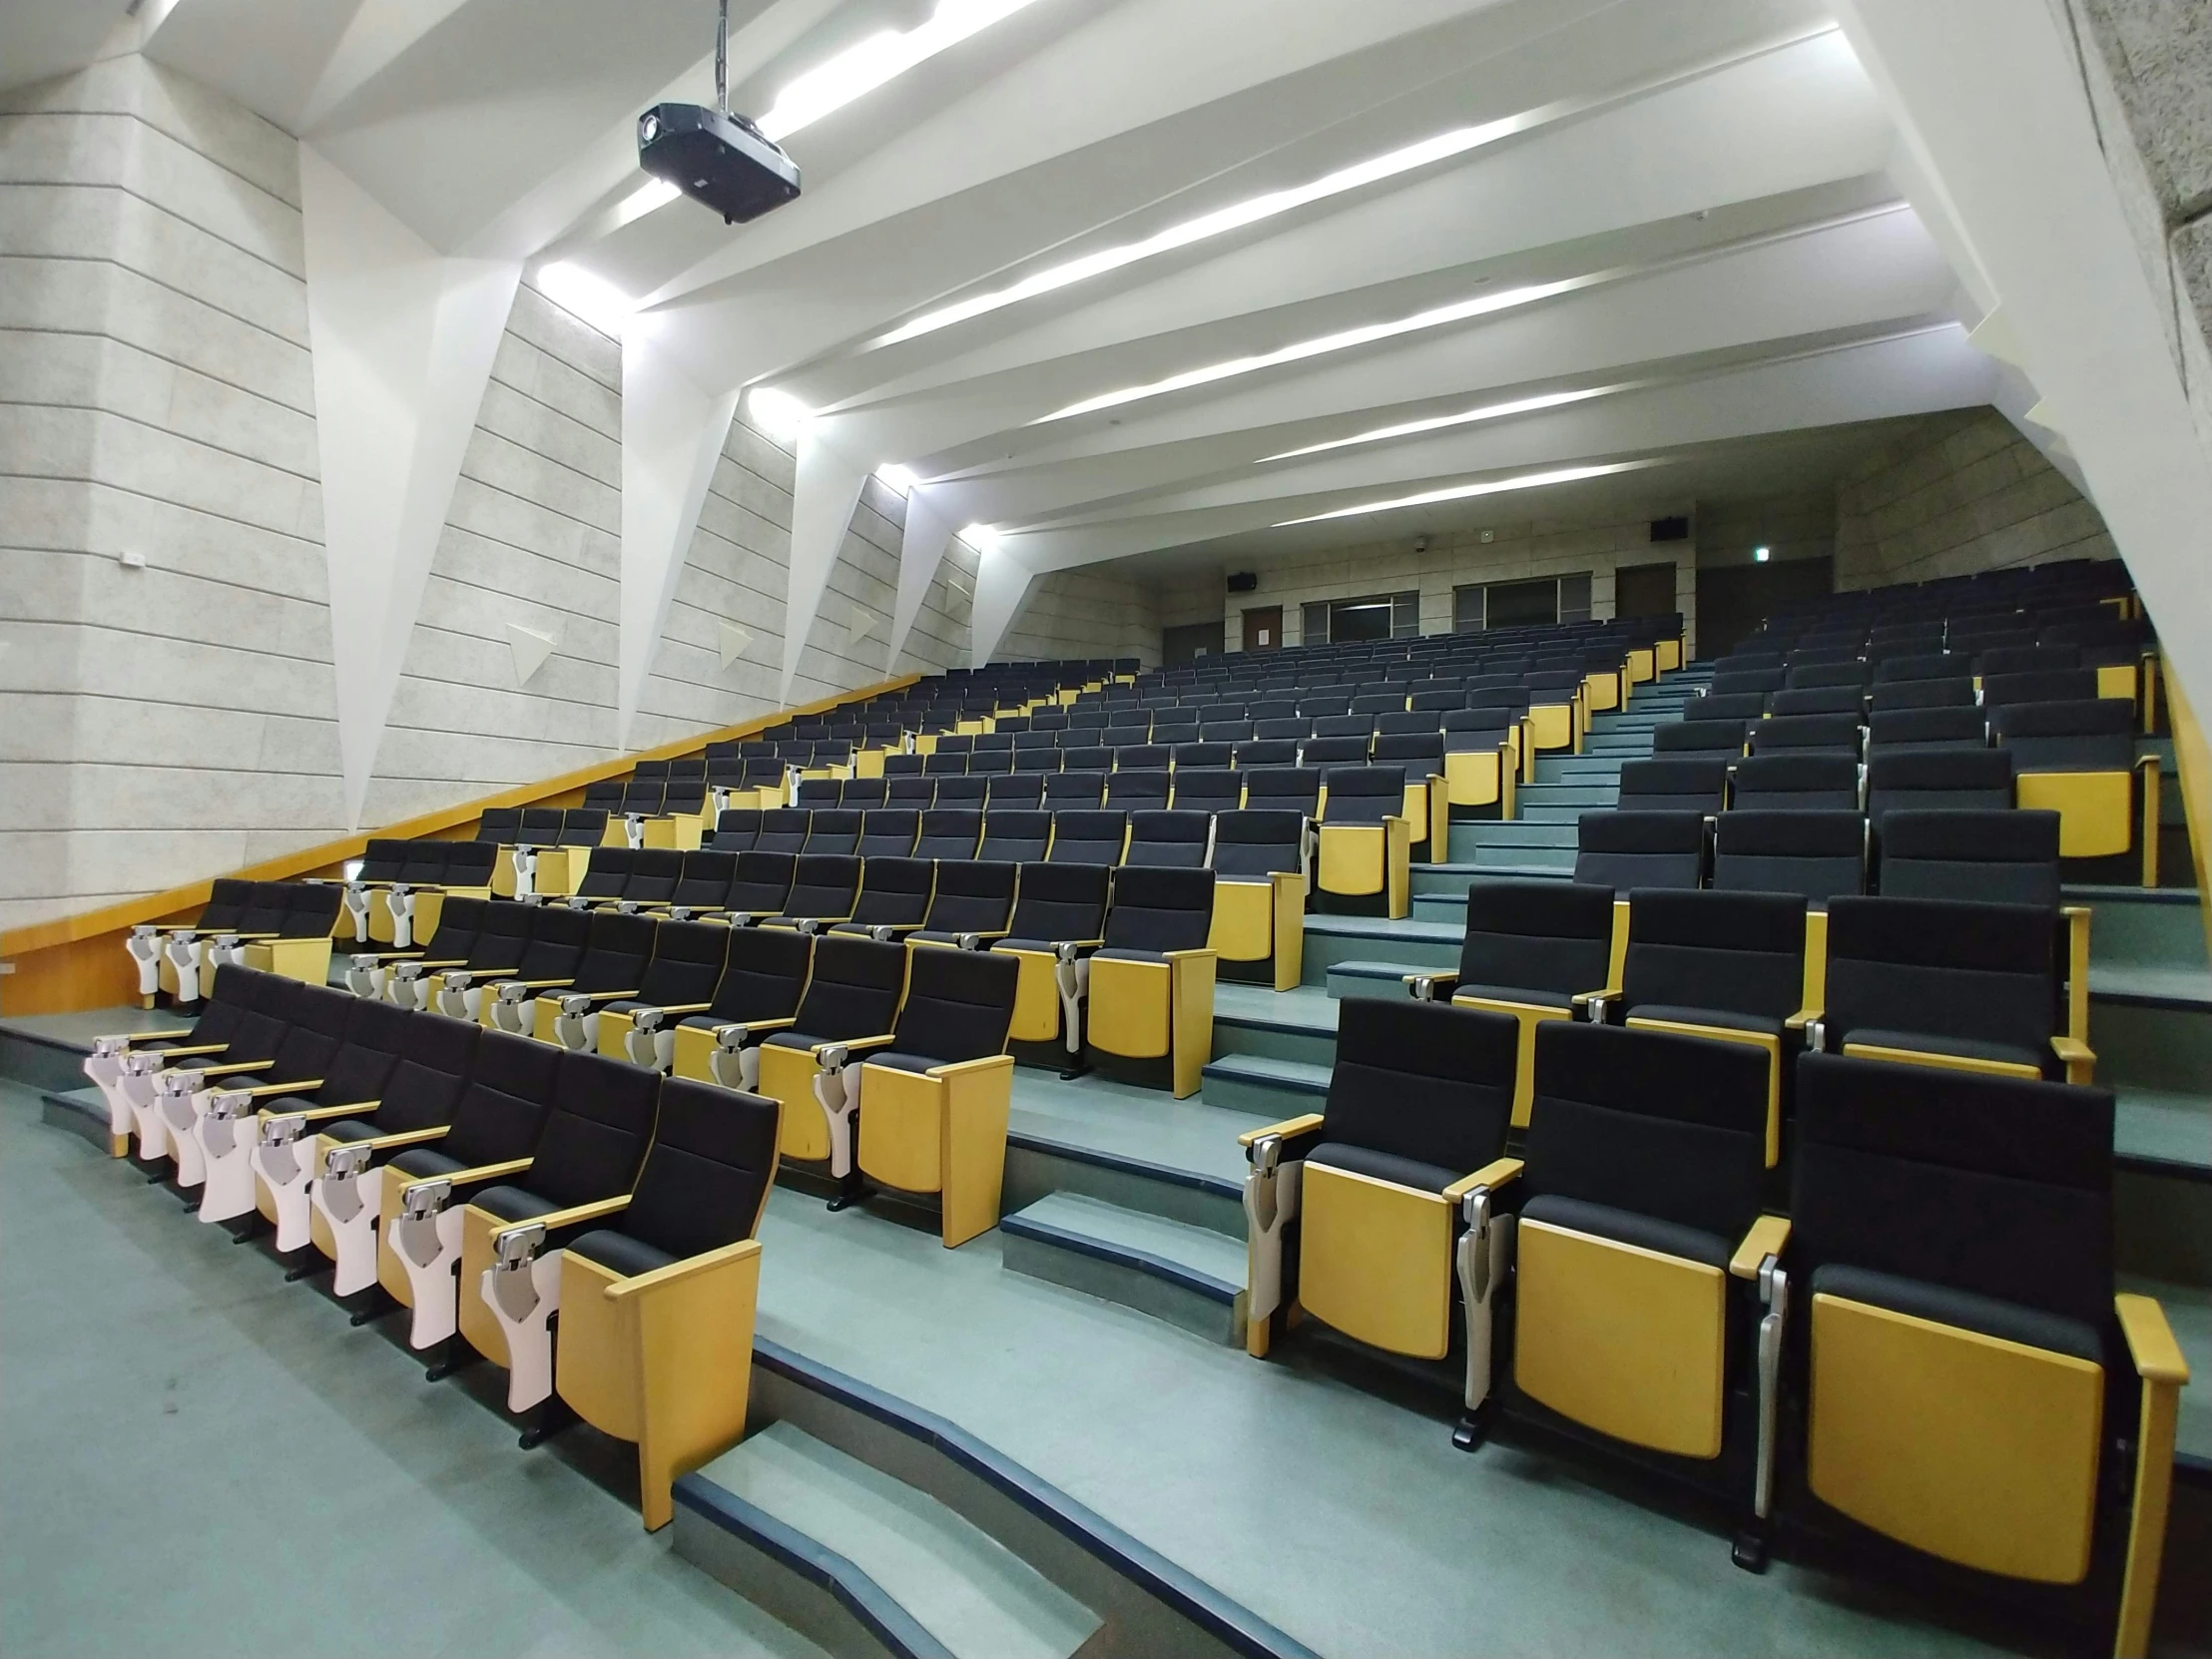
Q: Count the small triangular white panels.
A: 4